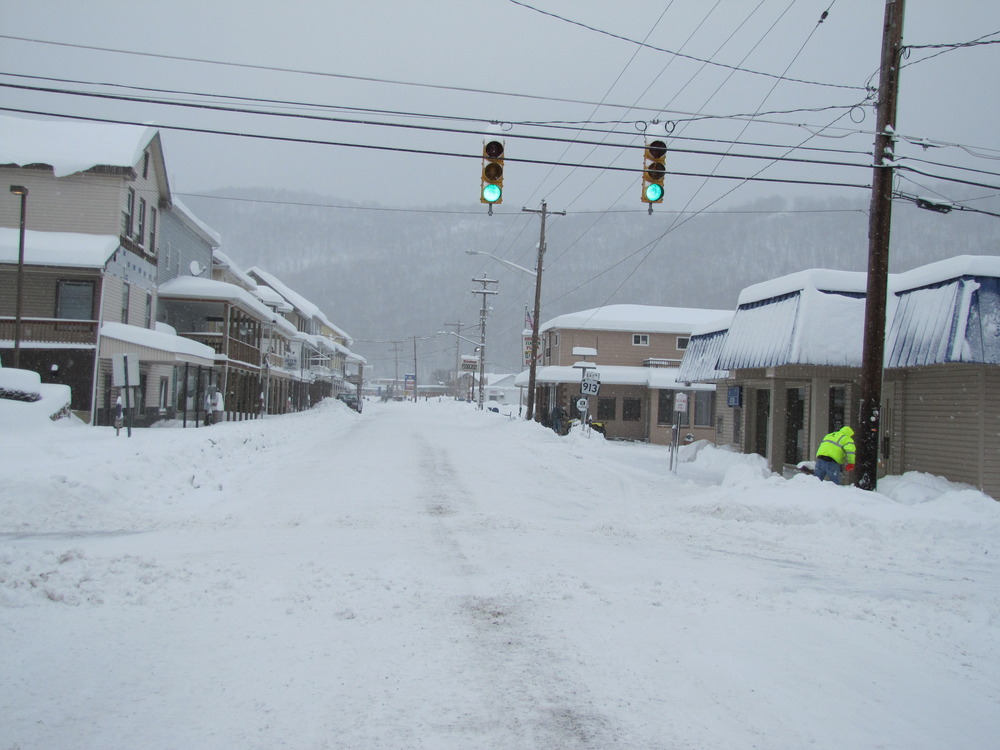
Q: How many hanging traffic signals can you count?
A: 2